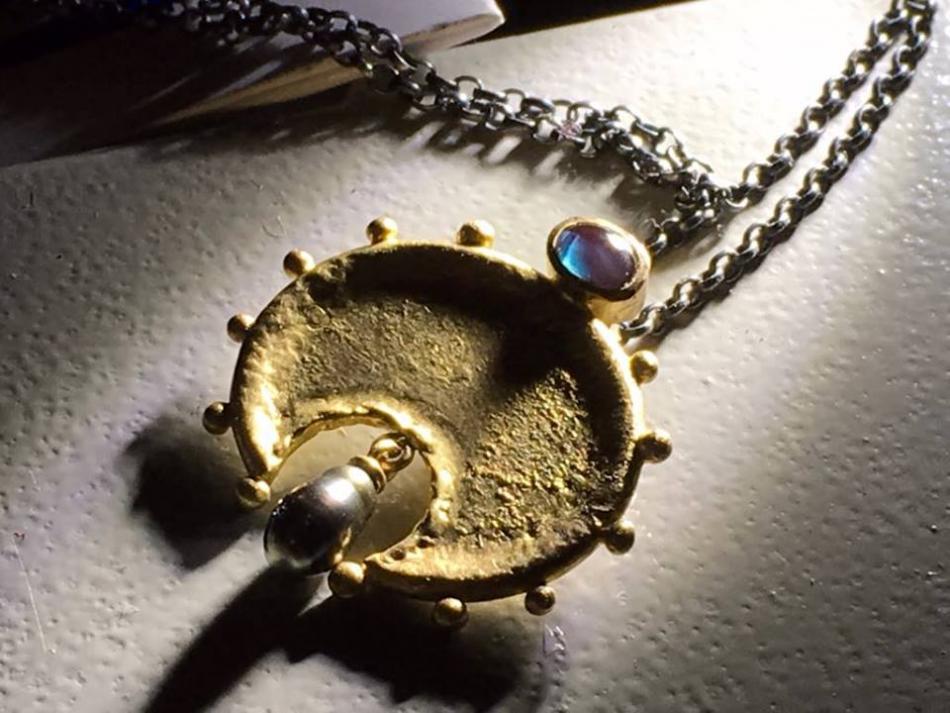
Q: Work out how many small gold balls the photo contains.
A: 12